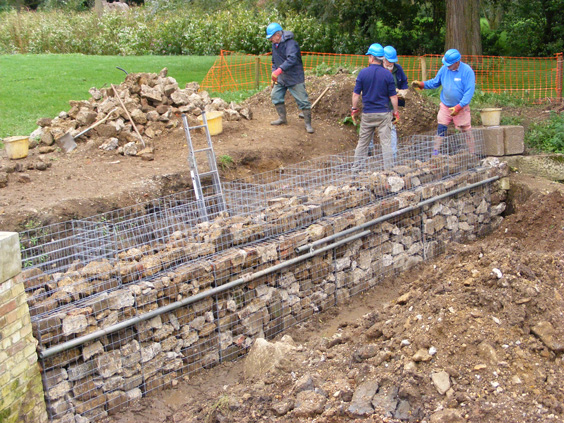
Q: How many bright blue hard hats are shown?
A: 4